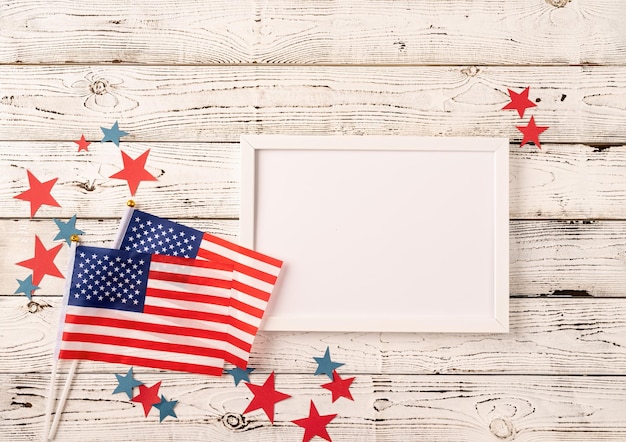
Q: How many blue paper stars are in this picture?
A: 7